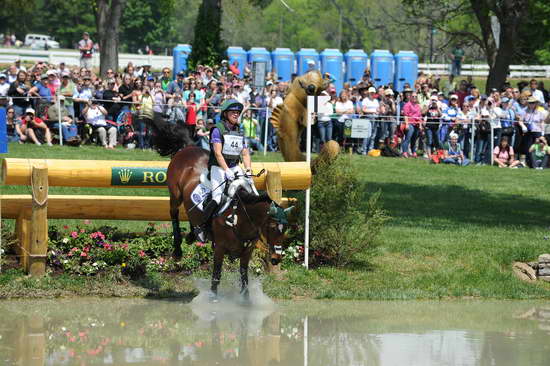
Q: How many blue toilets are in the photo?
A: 9